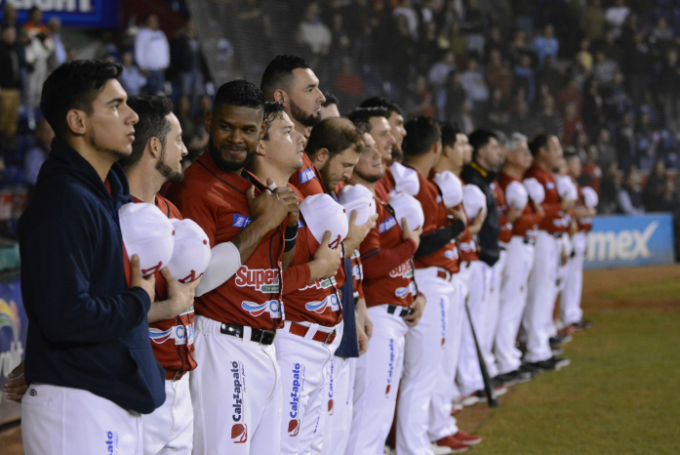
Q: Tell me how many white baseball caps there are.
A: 12